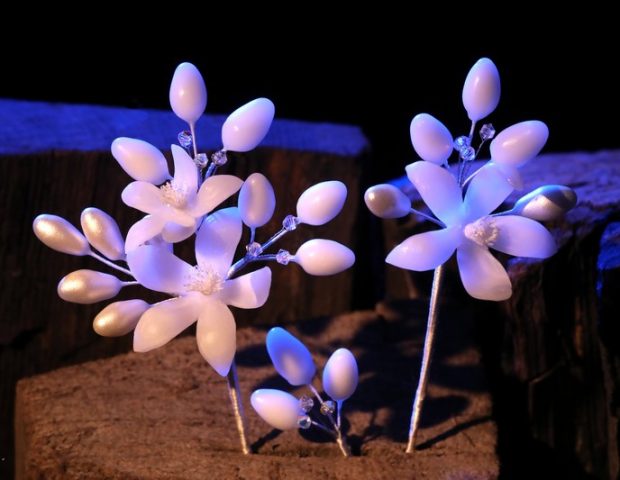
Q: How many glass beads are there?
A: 12